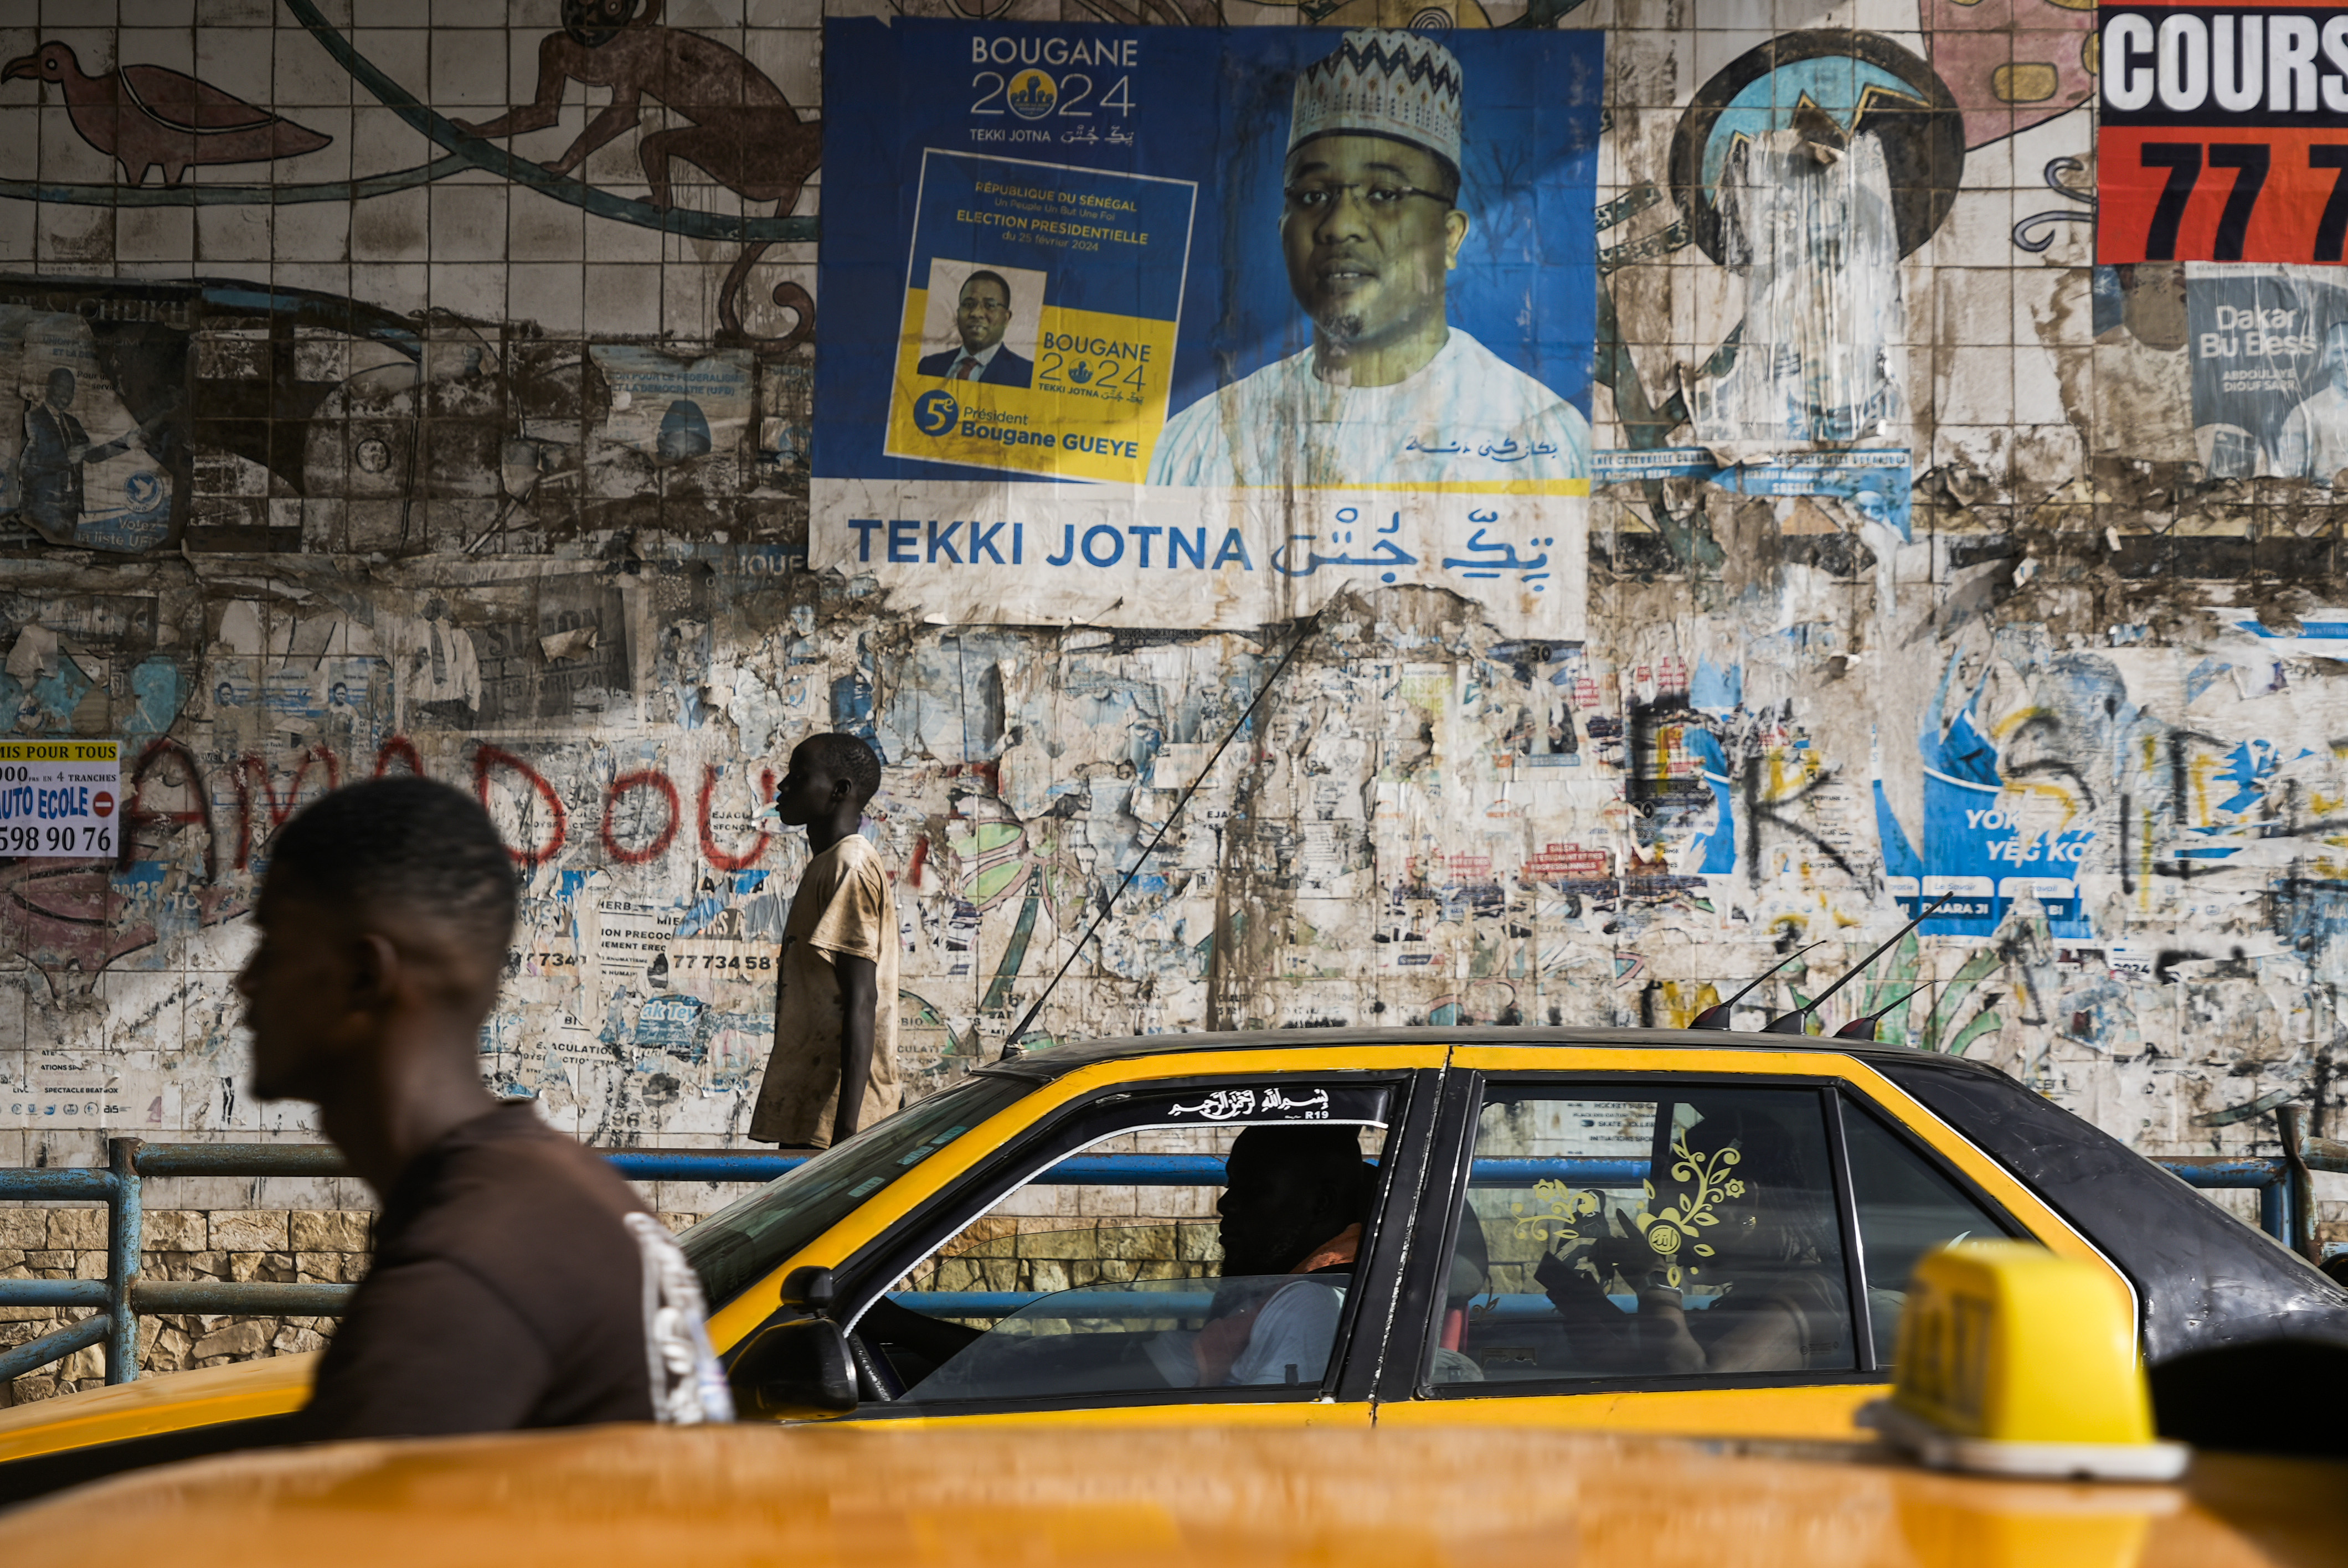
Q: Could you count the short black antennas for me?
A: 3